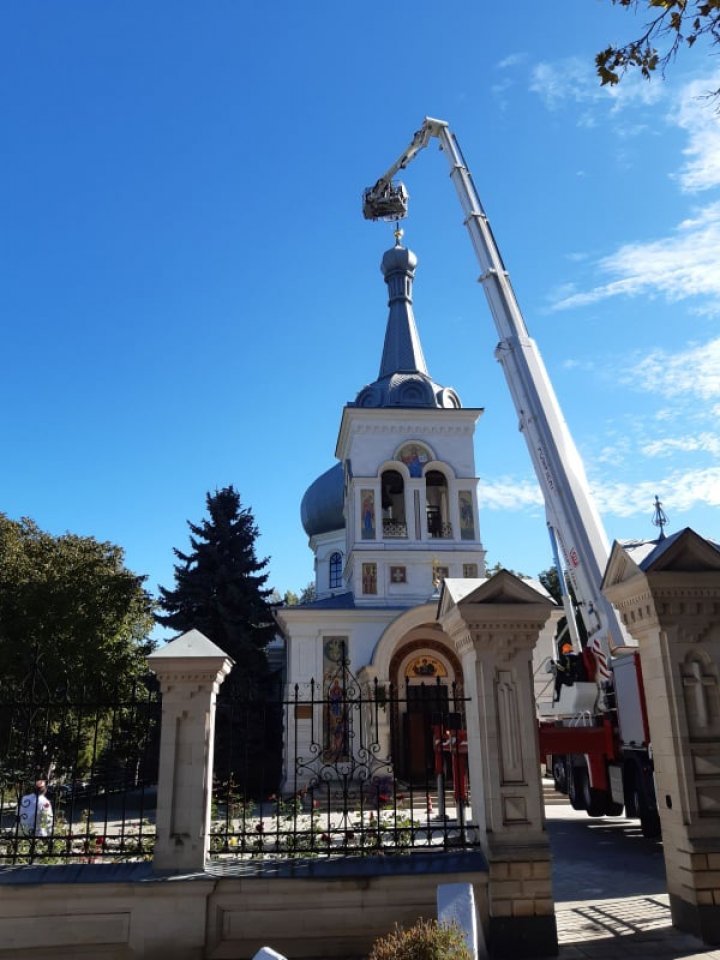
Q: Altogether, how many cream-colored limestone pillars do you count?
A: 3